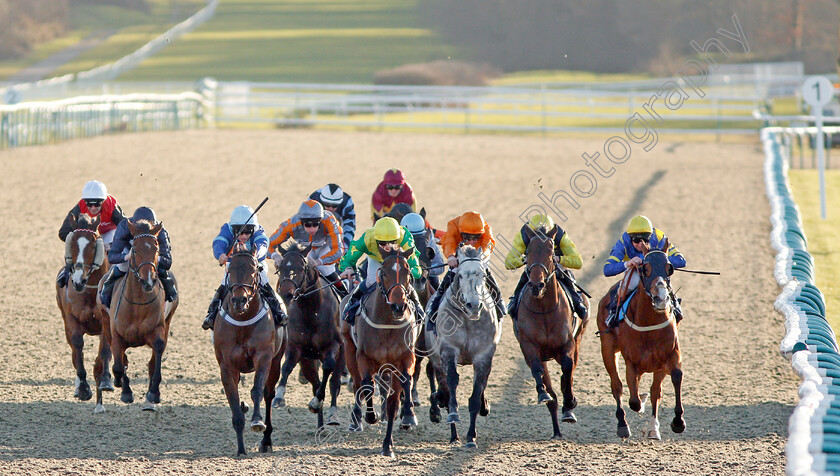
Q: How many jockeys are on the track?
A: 11